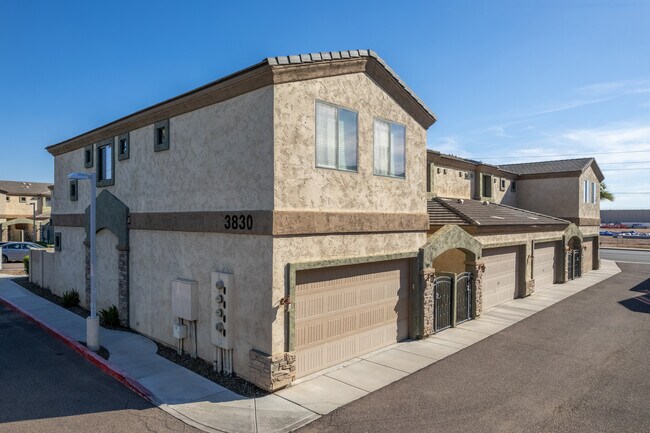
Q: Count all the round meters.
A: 4